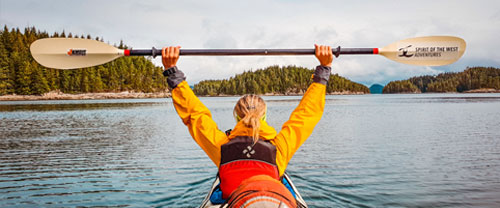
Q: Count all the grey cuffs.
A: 2